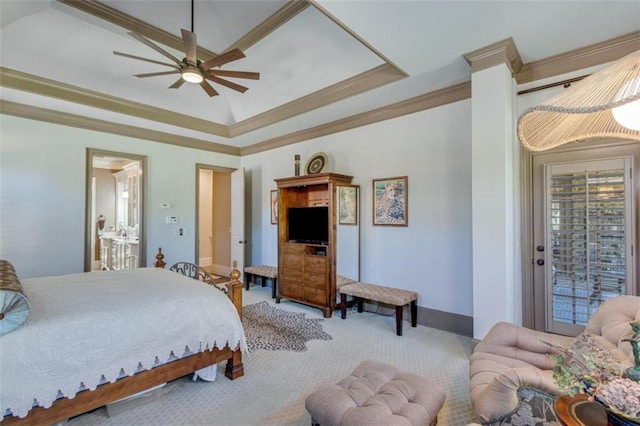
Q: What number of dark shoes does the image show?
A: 0